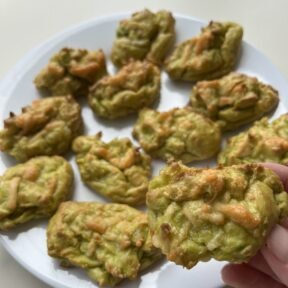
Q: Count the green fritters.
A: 12